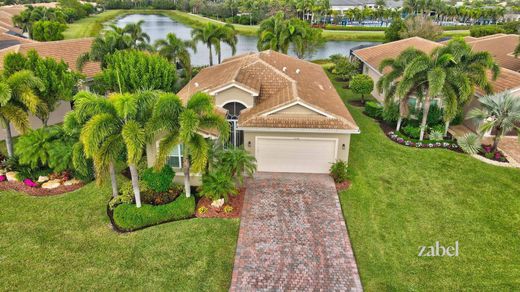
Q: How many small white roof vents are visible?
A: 3